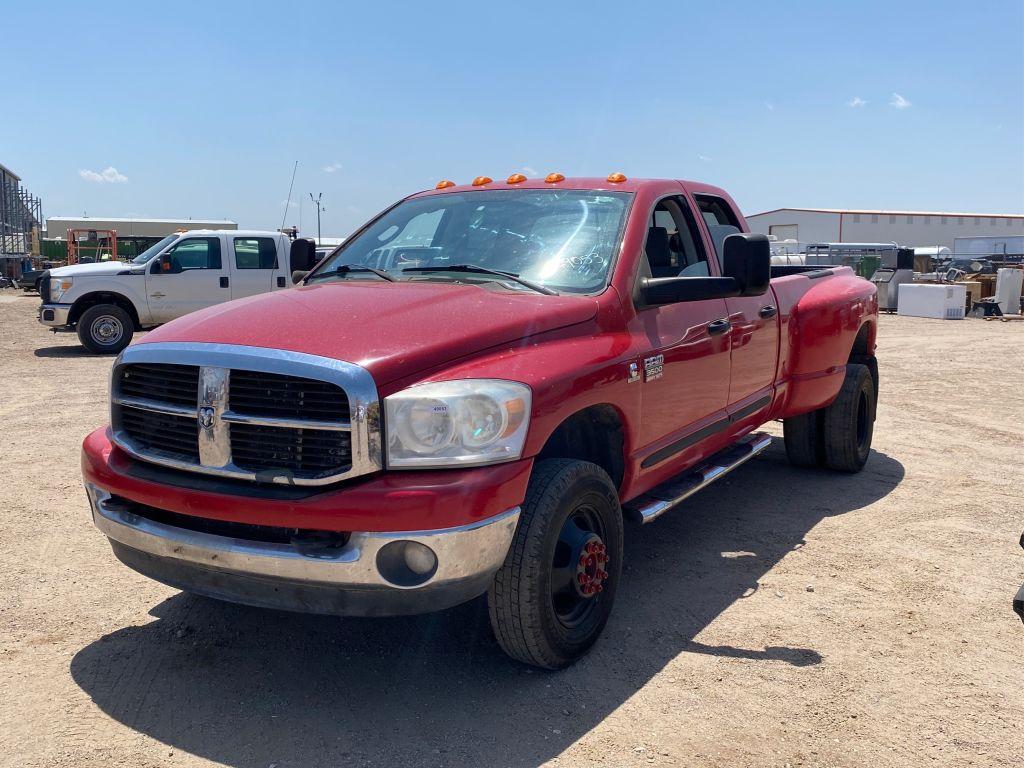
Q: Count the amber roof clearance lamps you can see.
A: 5